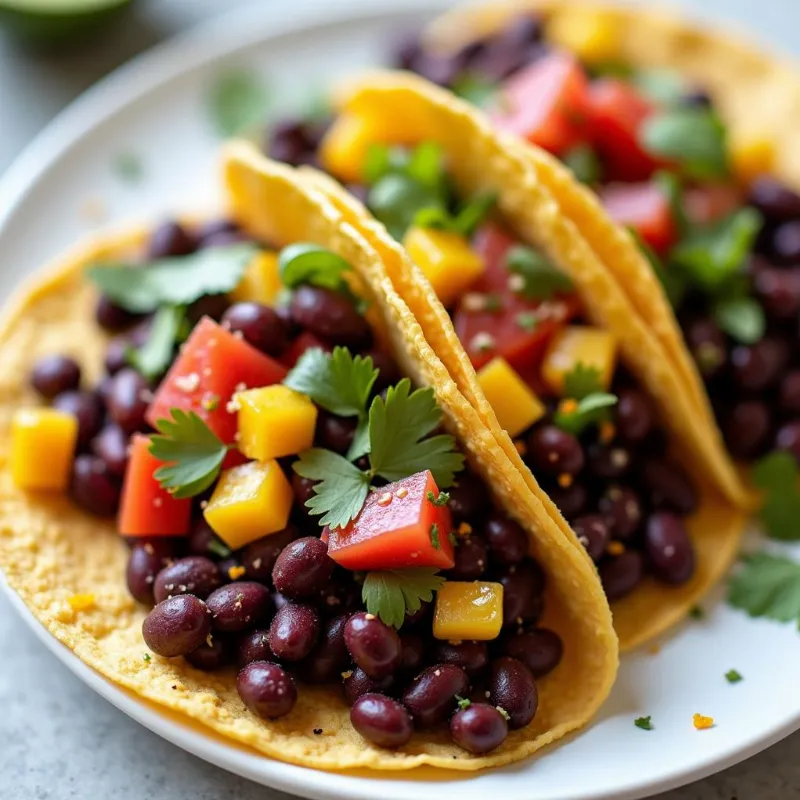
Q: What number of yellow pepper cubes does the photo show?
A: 11